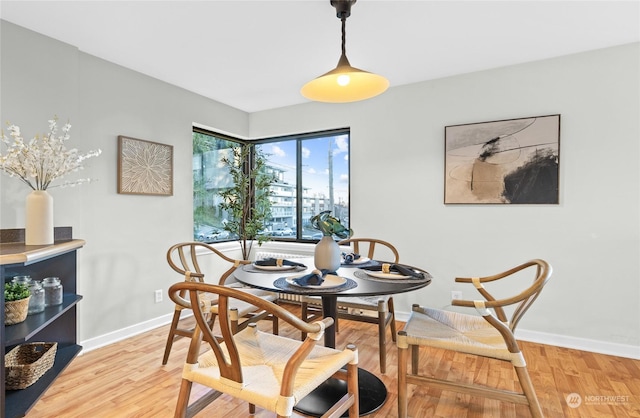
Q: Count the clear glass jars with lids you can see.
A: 3